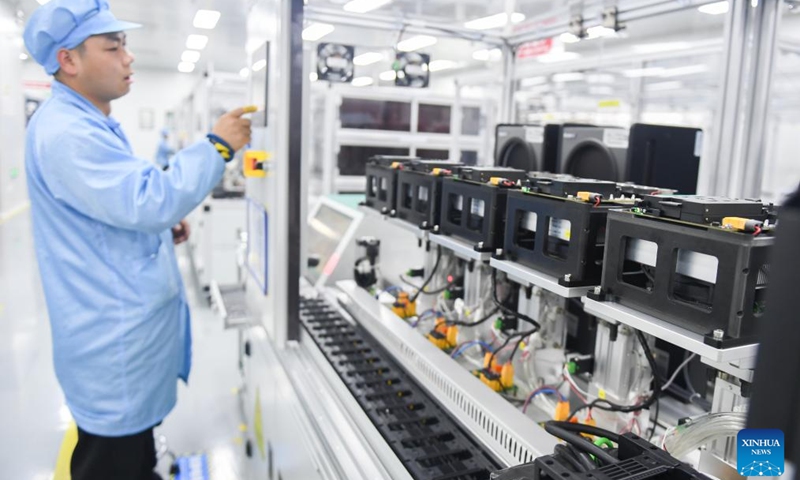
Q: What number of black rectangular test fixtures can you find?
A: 5